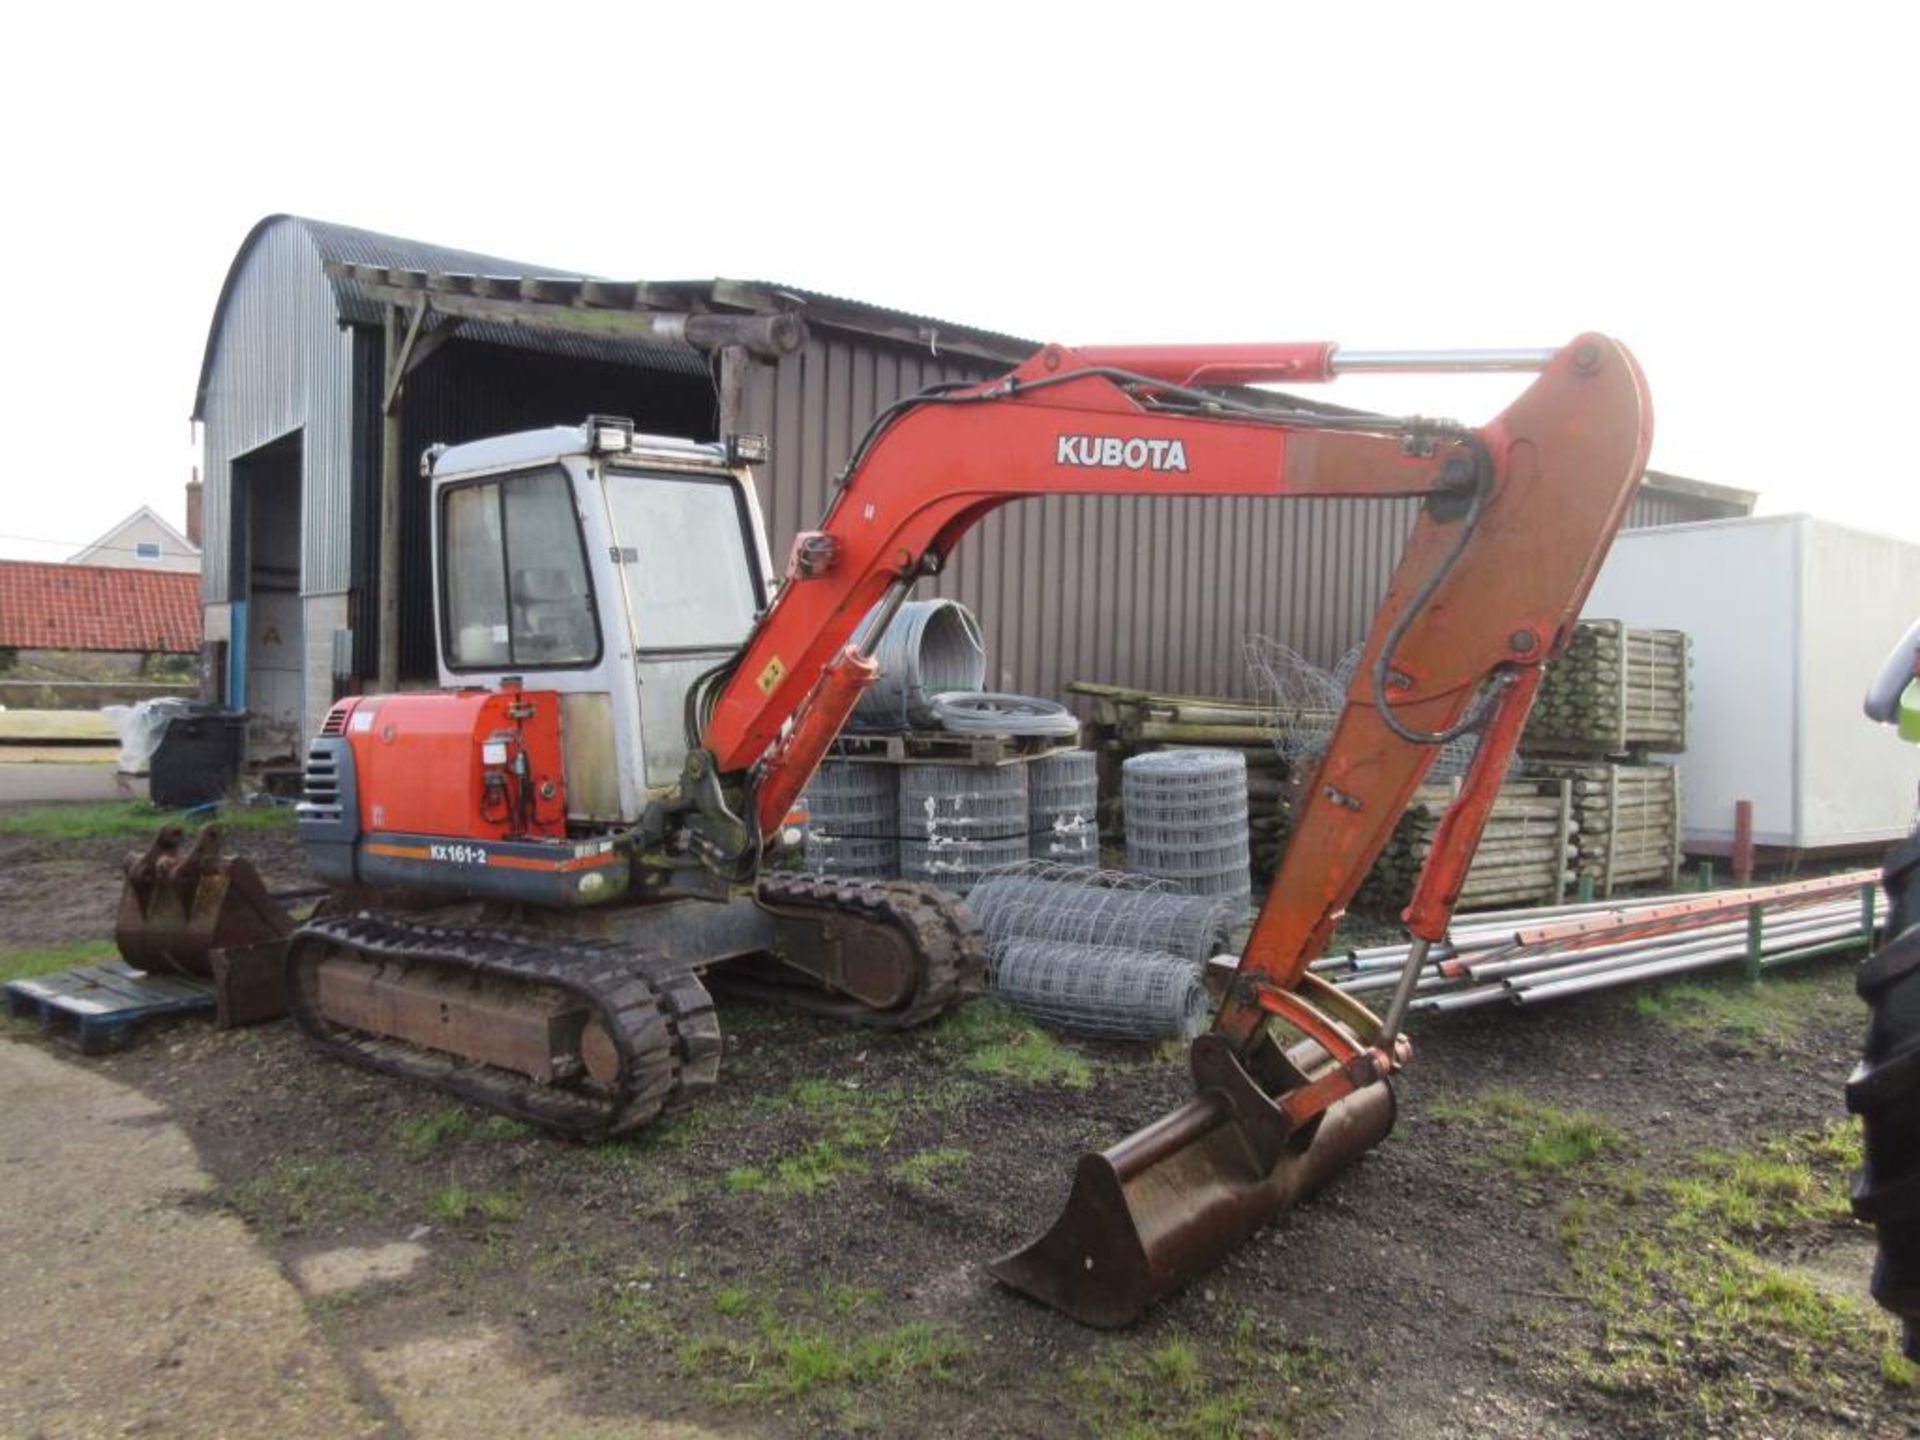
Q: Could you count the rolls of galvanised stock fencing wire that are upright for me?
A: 4